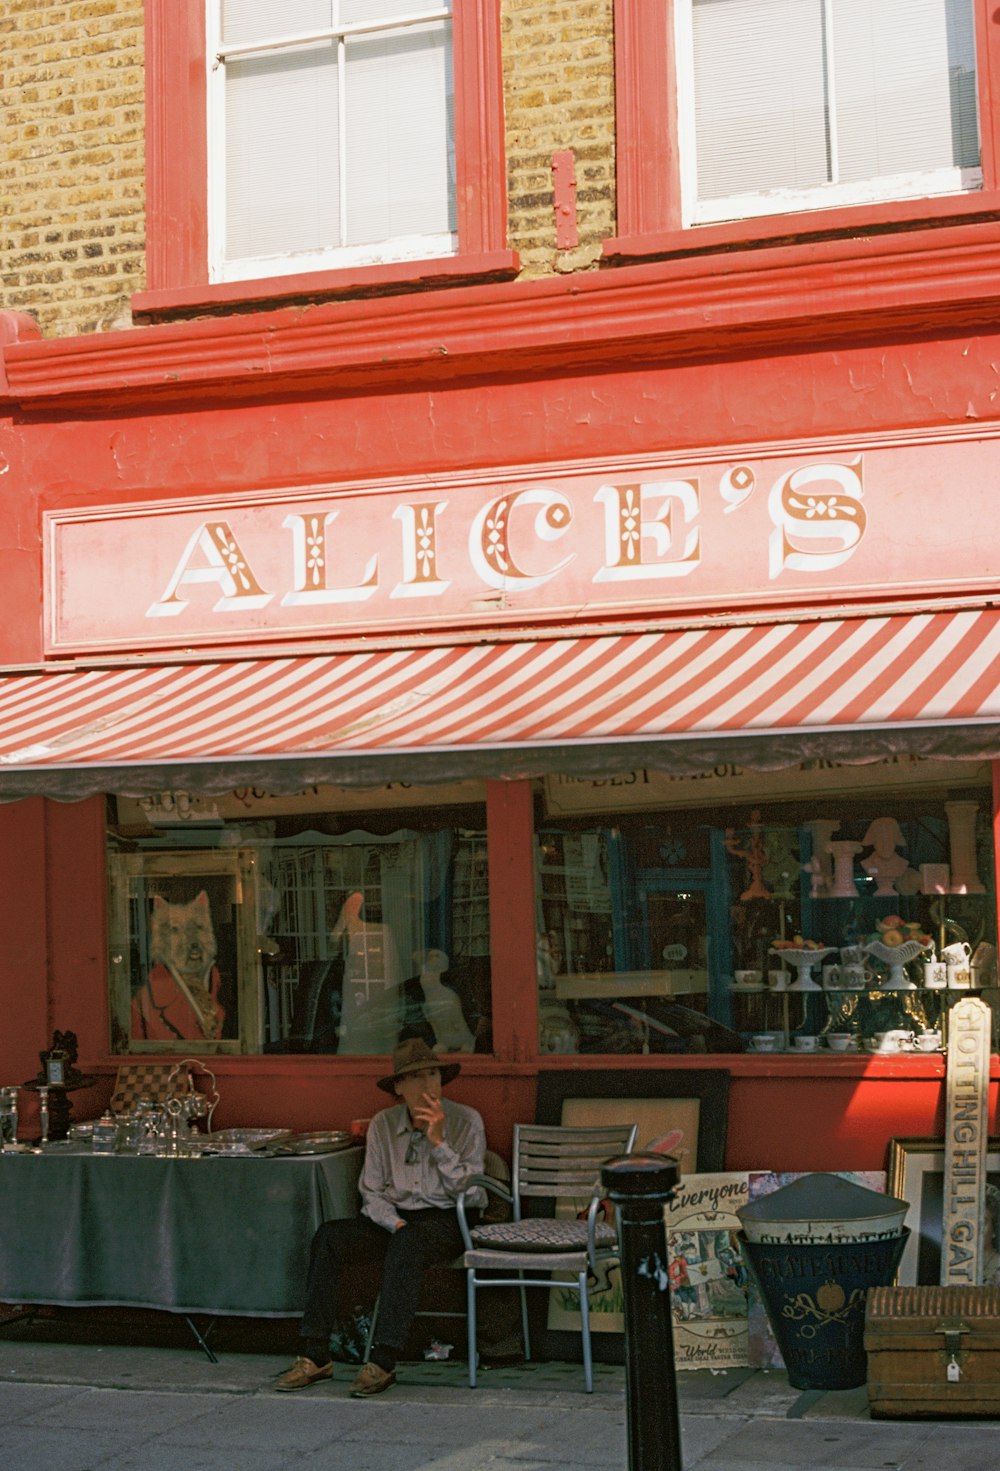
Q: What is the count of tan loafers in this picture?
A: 2